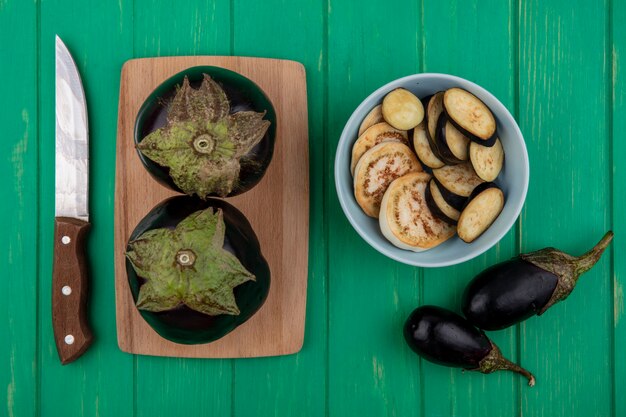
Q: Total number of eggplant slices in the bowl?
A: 13